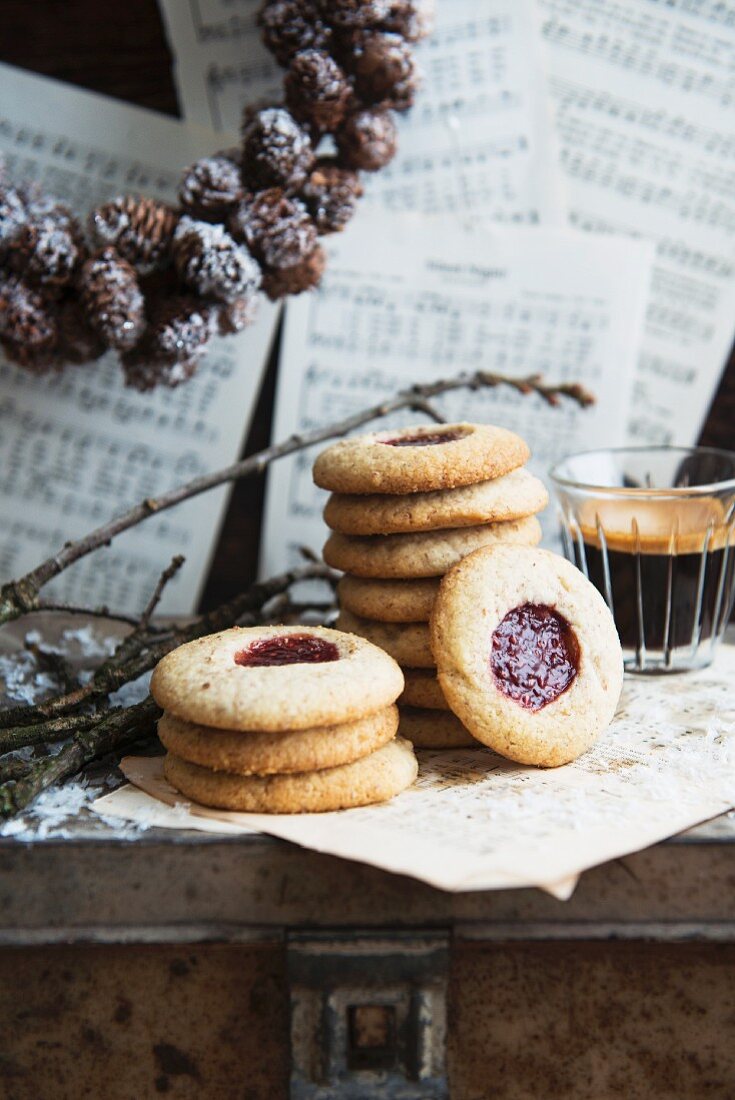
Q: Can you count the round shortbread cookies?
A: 11